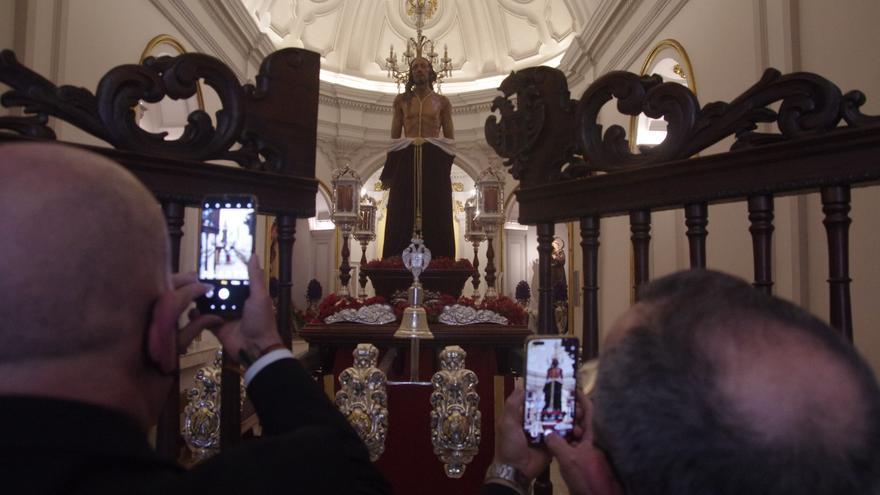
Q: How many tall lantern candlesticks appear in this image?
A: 4